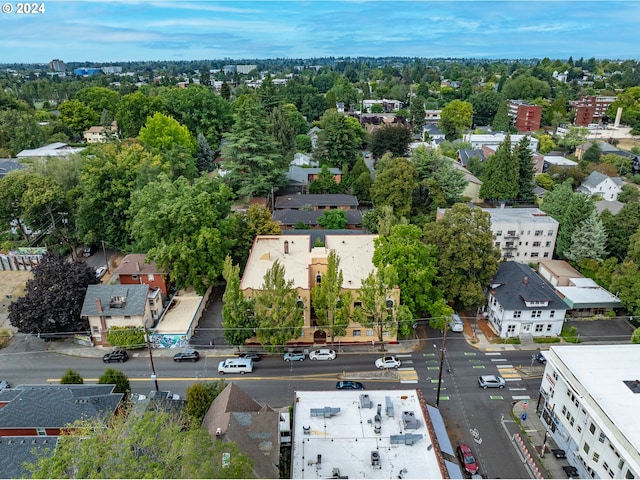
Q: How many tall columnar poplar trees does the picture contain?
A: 4